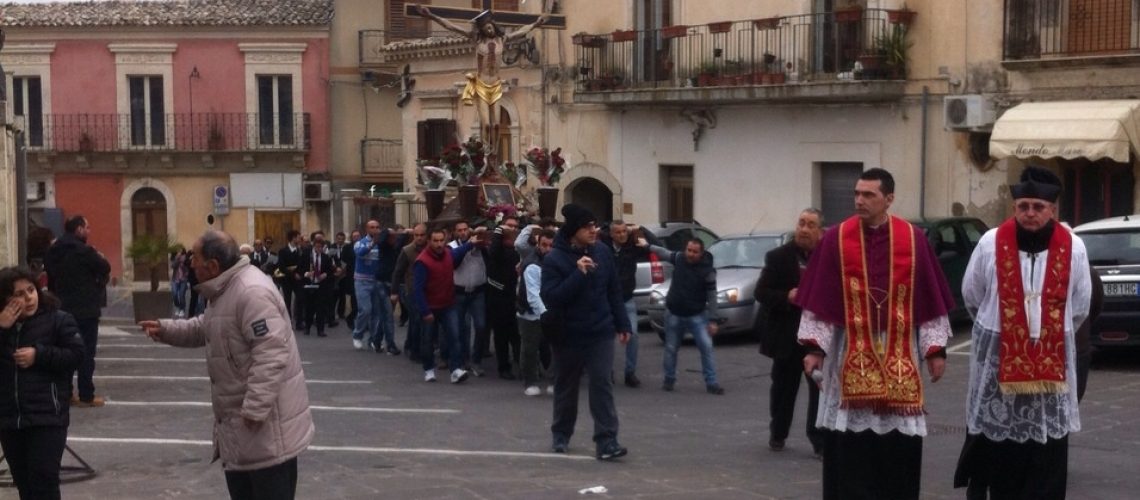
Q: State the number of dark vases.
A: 3